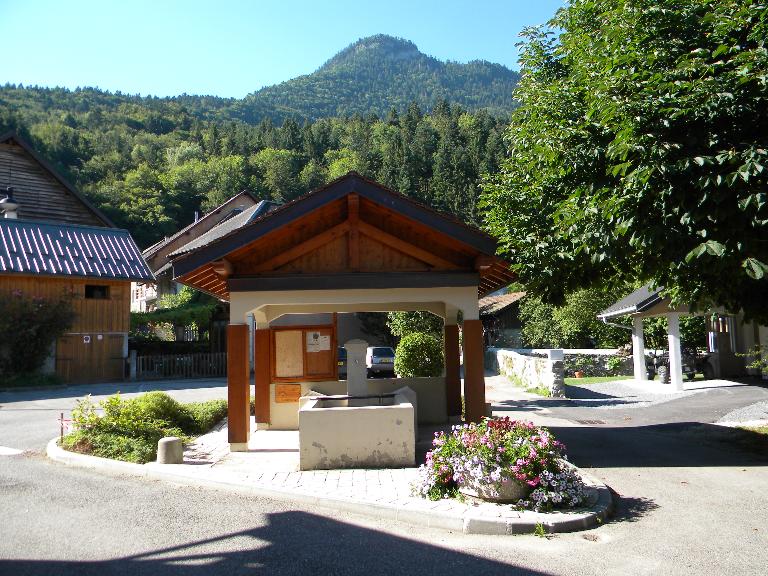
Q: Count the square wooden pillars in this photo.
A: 4